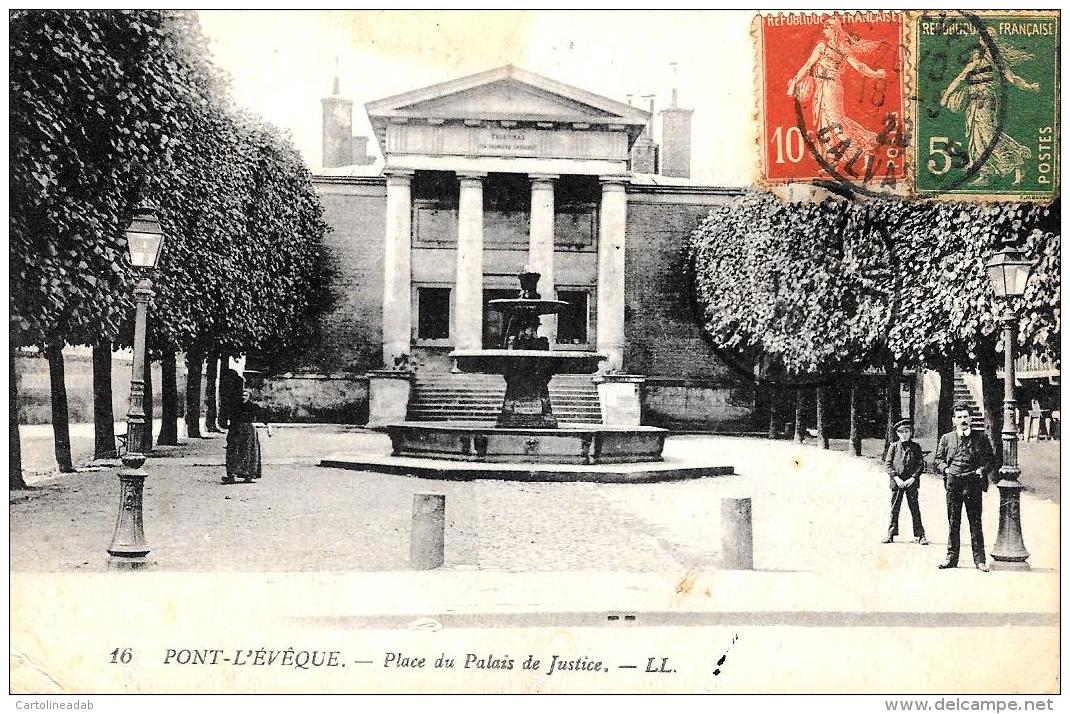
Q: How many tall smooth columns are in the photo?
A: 4